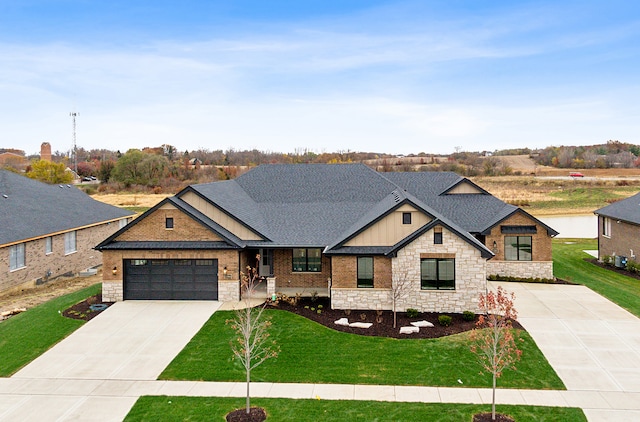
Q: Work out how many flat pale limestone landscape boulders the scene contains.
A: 4